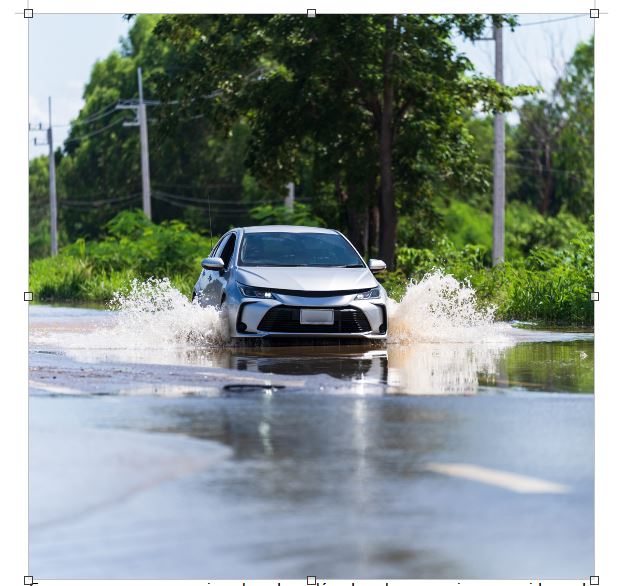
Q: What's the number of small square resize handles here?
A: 8